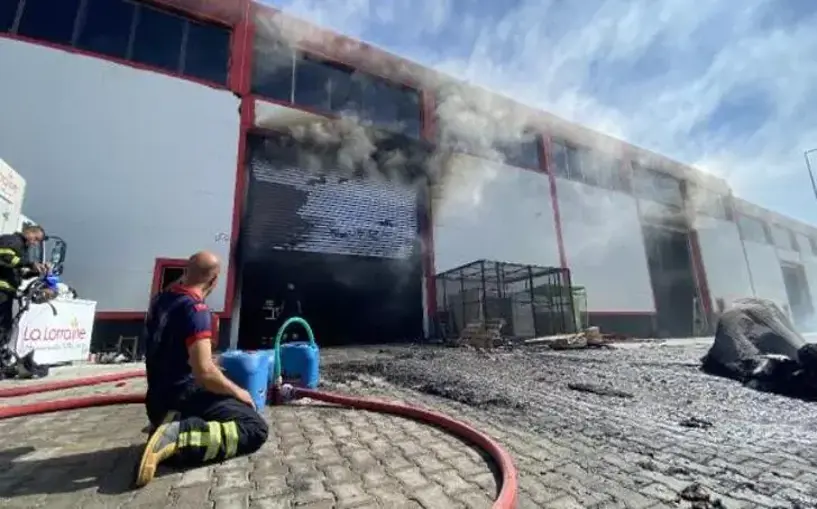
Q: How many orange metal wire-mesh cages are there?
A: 0